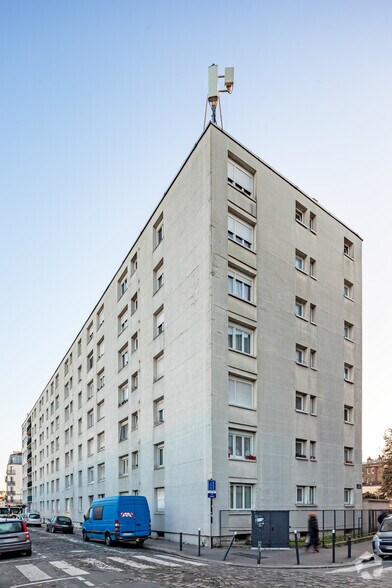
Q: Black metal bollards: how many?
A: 7